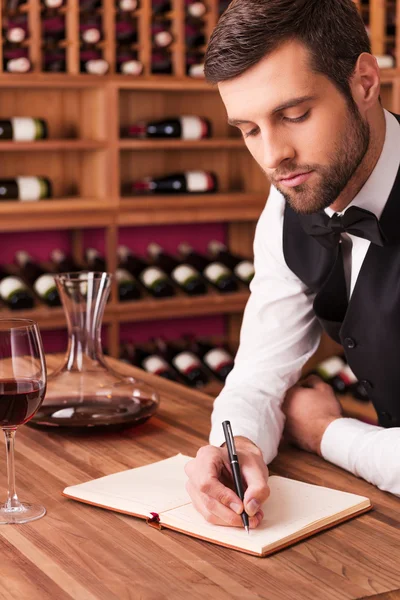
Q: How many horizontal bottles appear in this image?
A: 4